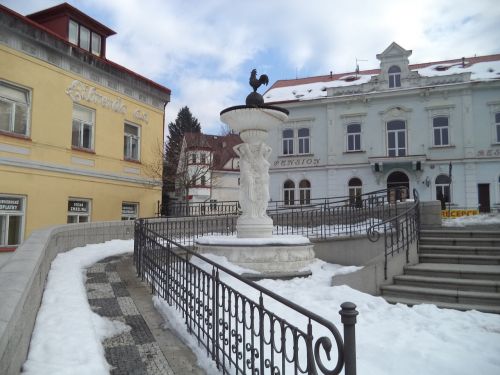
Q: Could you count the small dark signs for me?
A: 3